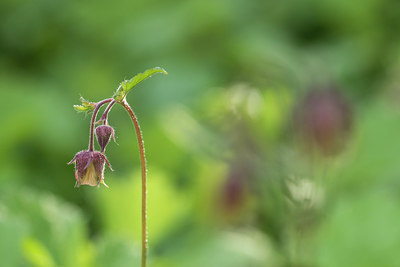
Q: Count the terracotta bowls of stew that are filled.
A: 0